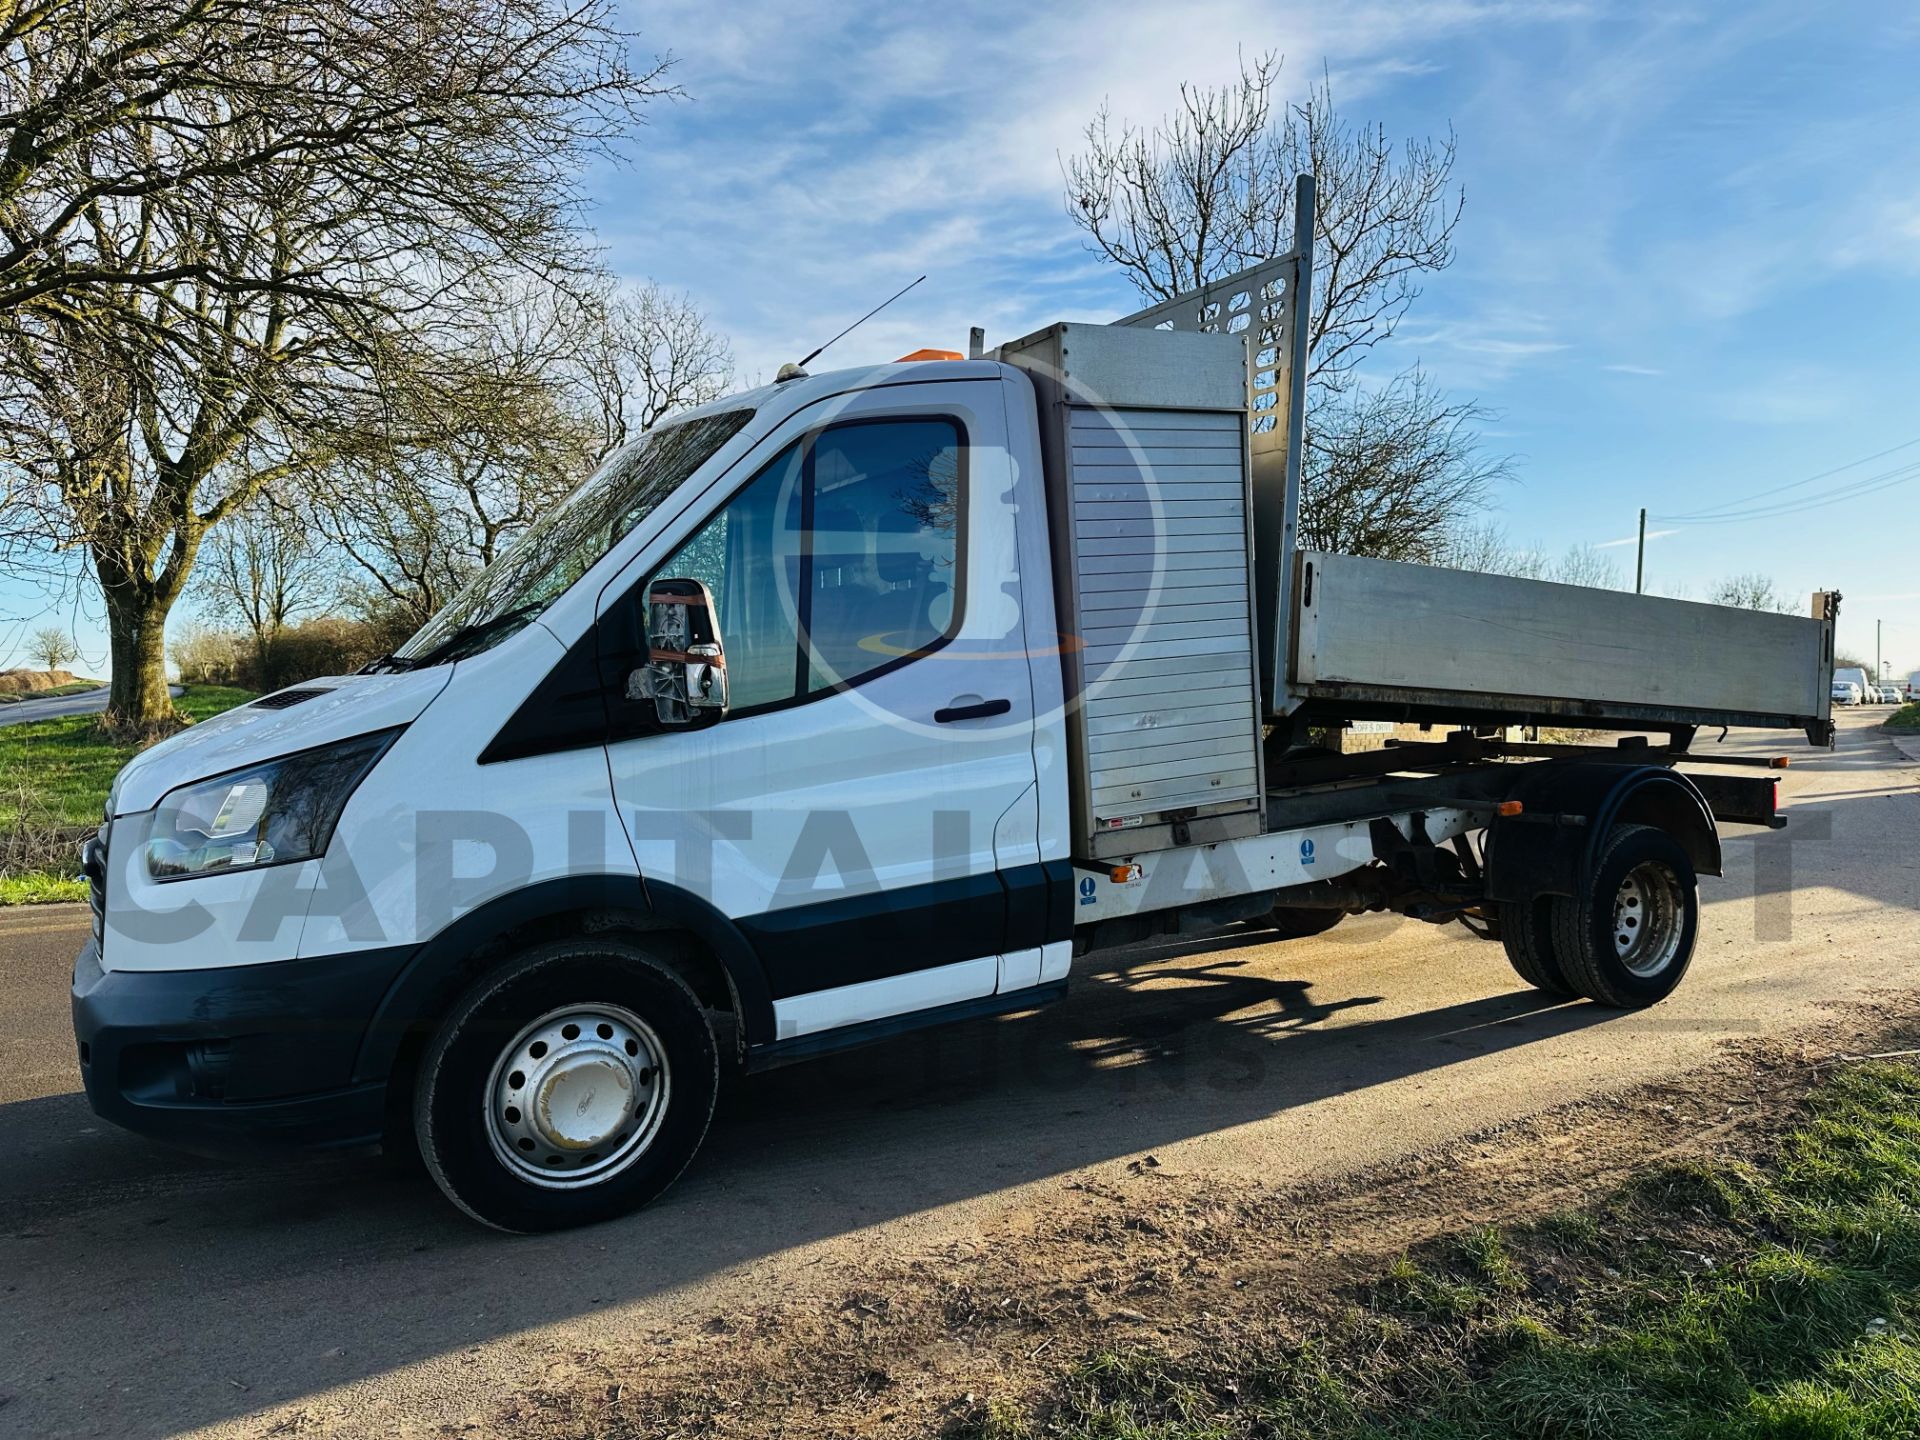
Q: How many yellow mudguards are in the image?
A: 0